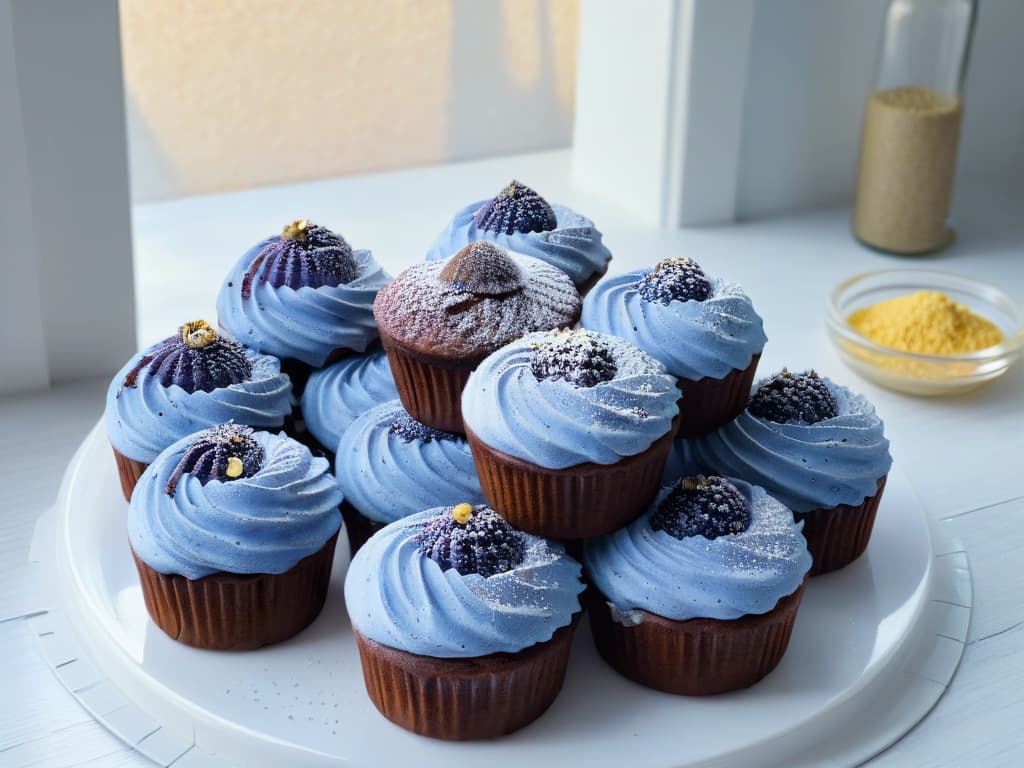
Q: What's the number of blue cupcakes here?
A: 11